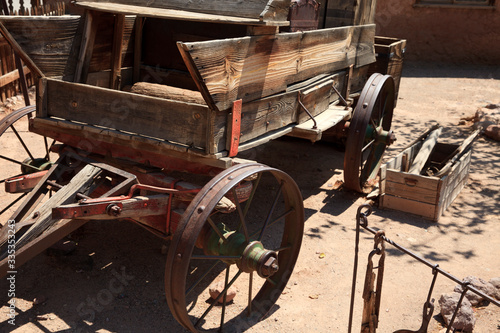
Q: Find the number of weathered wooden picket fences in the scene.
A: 1